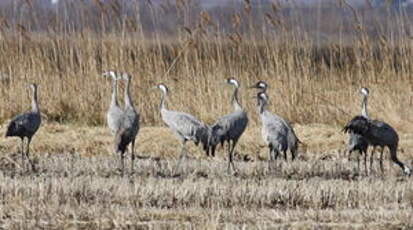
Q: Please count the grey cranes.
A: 9